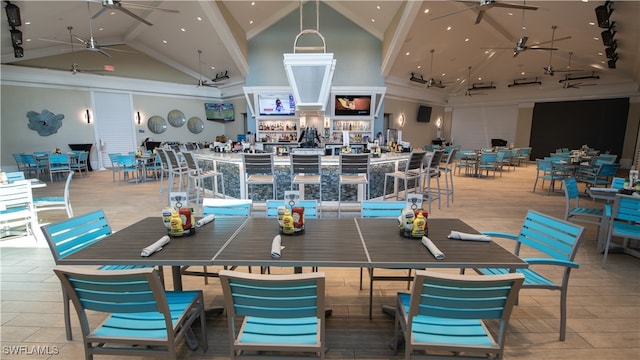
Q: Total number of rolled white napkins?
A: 5